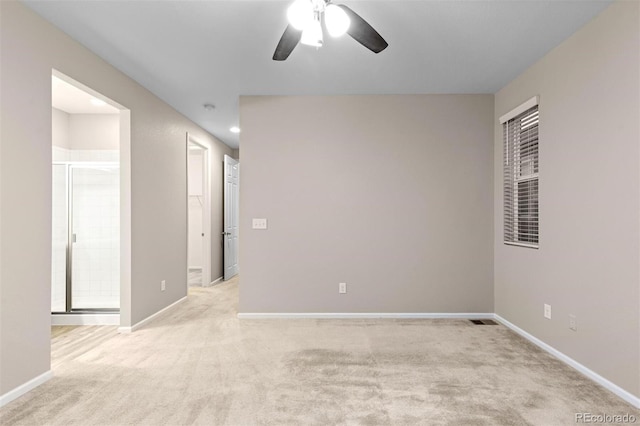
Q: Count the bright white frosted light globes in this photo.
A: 3